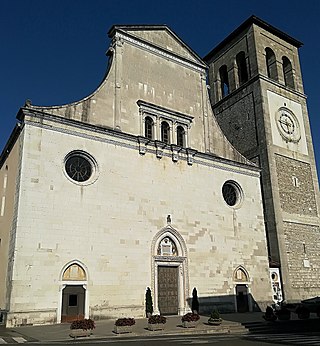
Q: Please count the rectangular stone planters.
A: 4